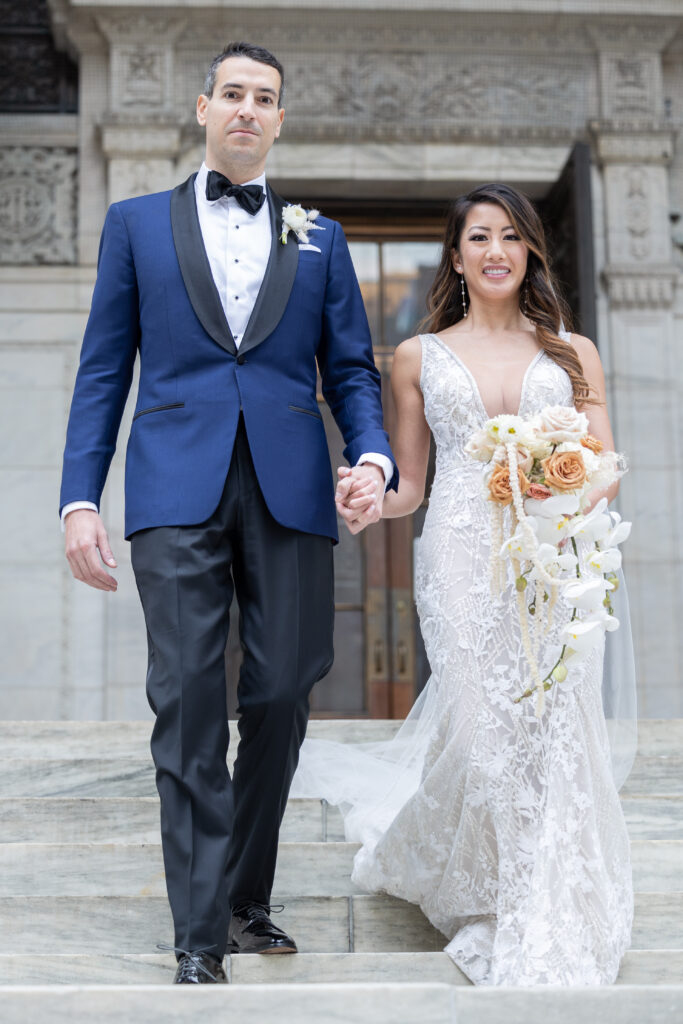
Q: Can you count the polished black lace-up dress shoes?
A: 2